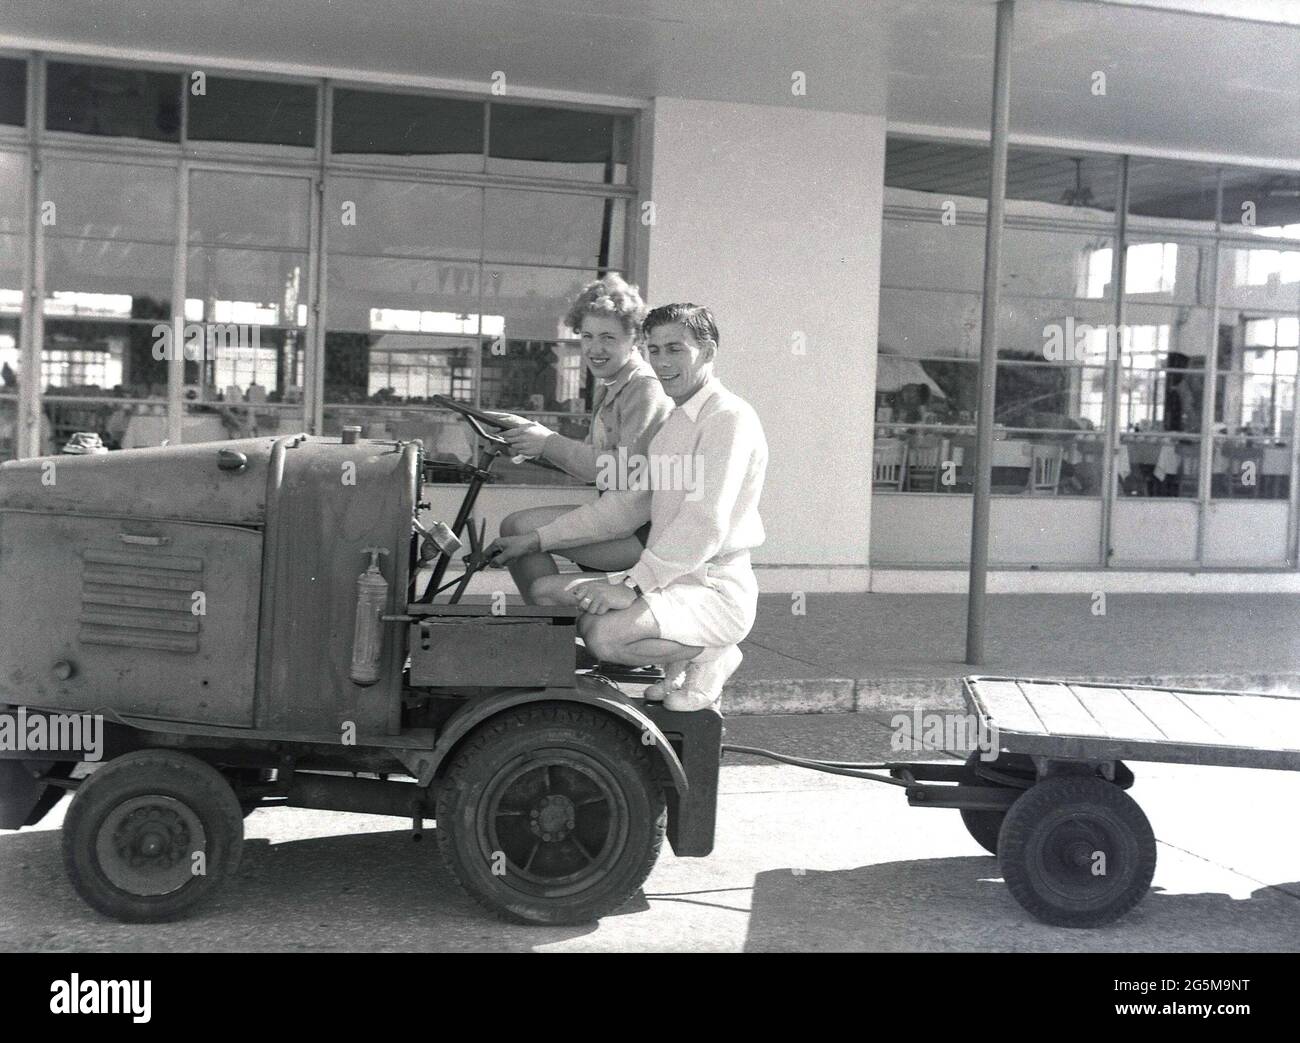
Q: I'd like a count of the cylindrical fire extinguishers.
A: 1